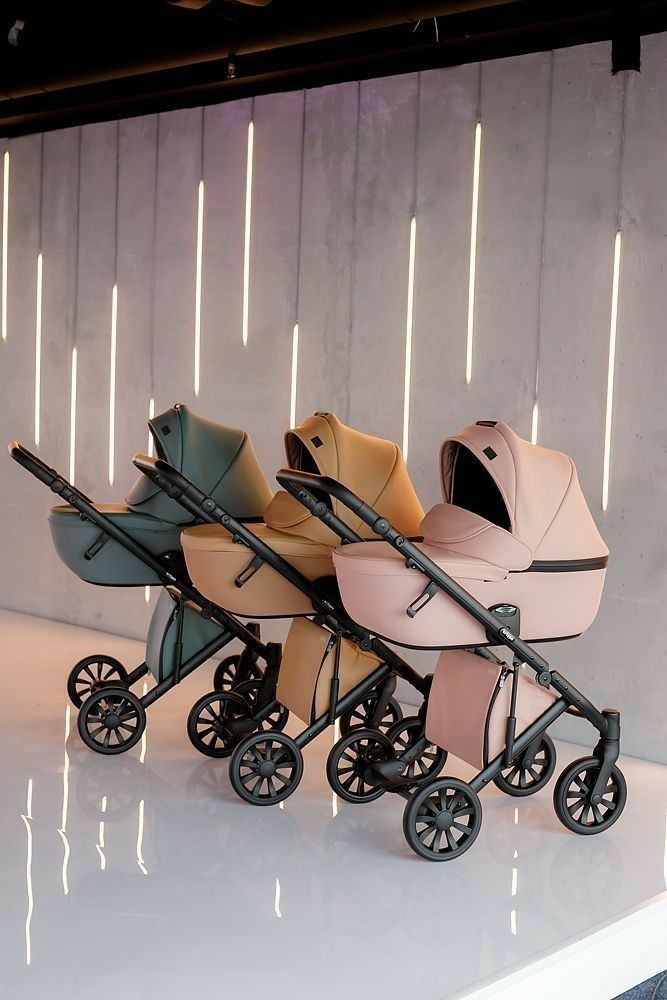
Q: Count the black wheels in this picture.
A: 12